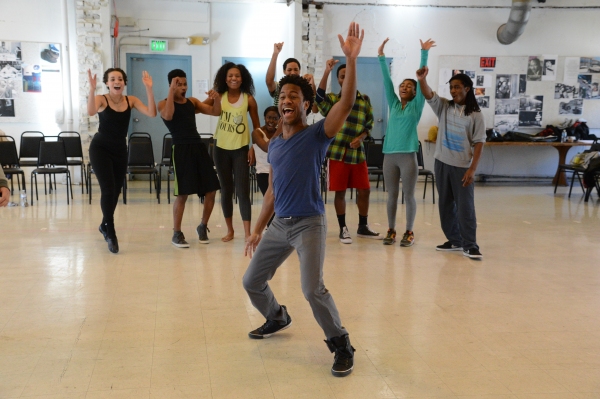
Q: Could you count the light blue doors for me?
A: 3